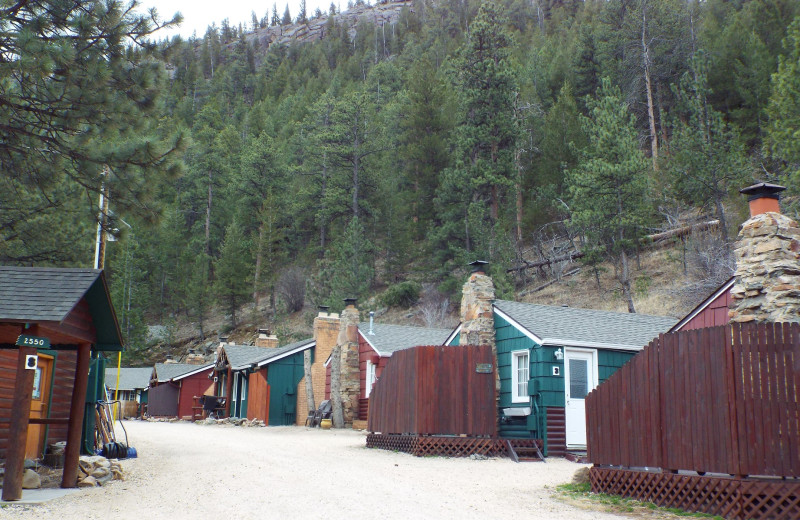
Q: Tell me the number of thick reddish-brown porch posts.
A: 2